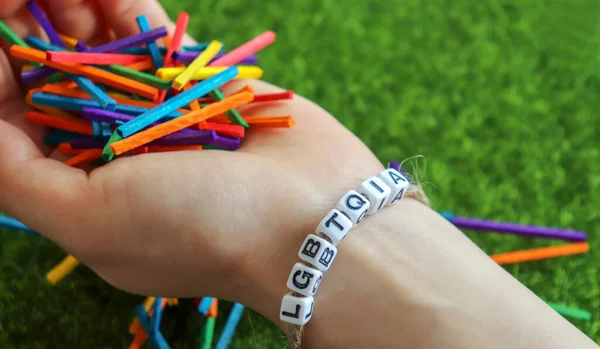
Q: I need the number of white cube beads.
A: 7